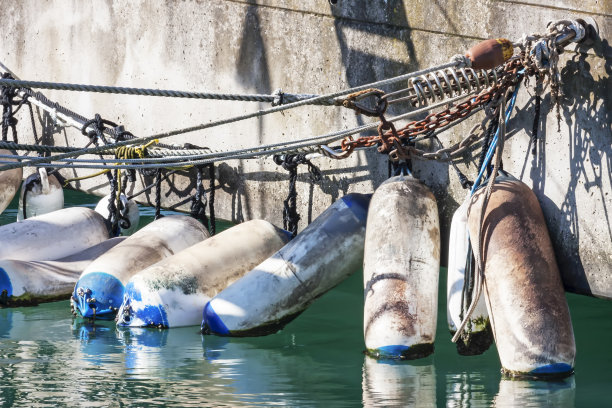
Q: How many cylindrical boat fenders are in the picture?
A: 11